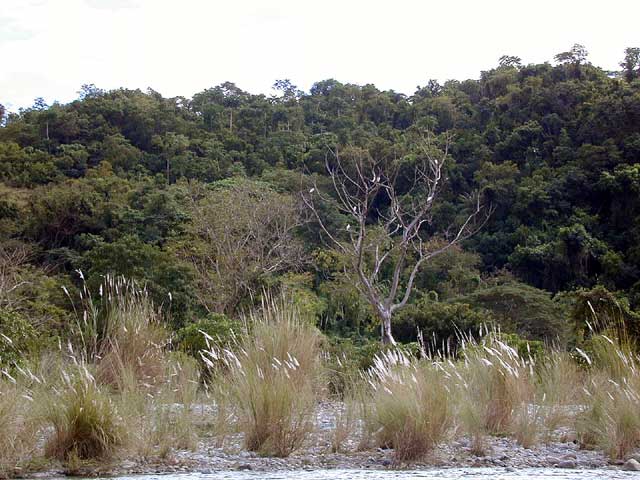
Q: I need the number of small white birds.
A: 6